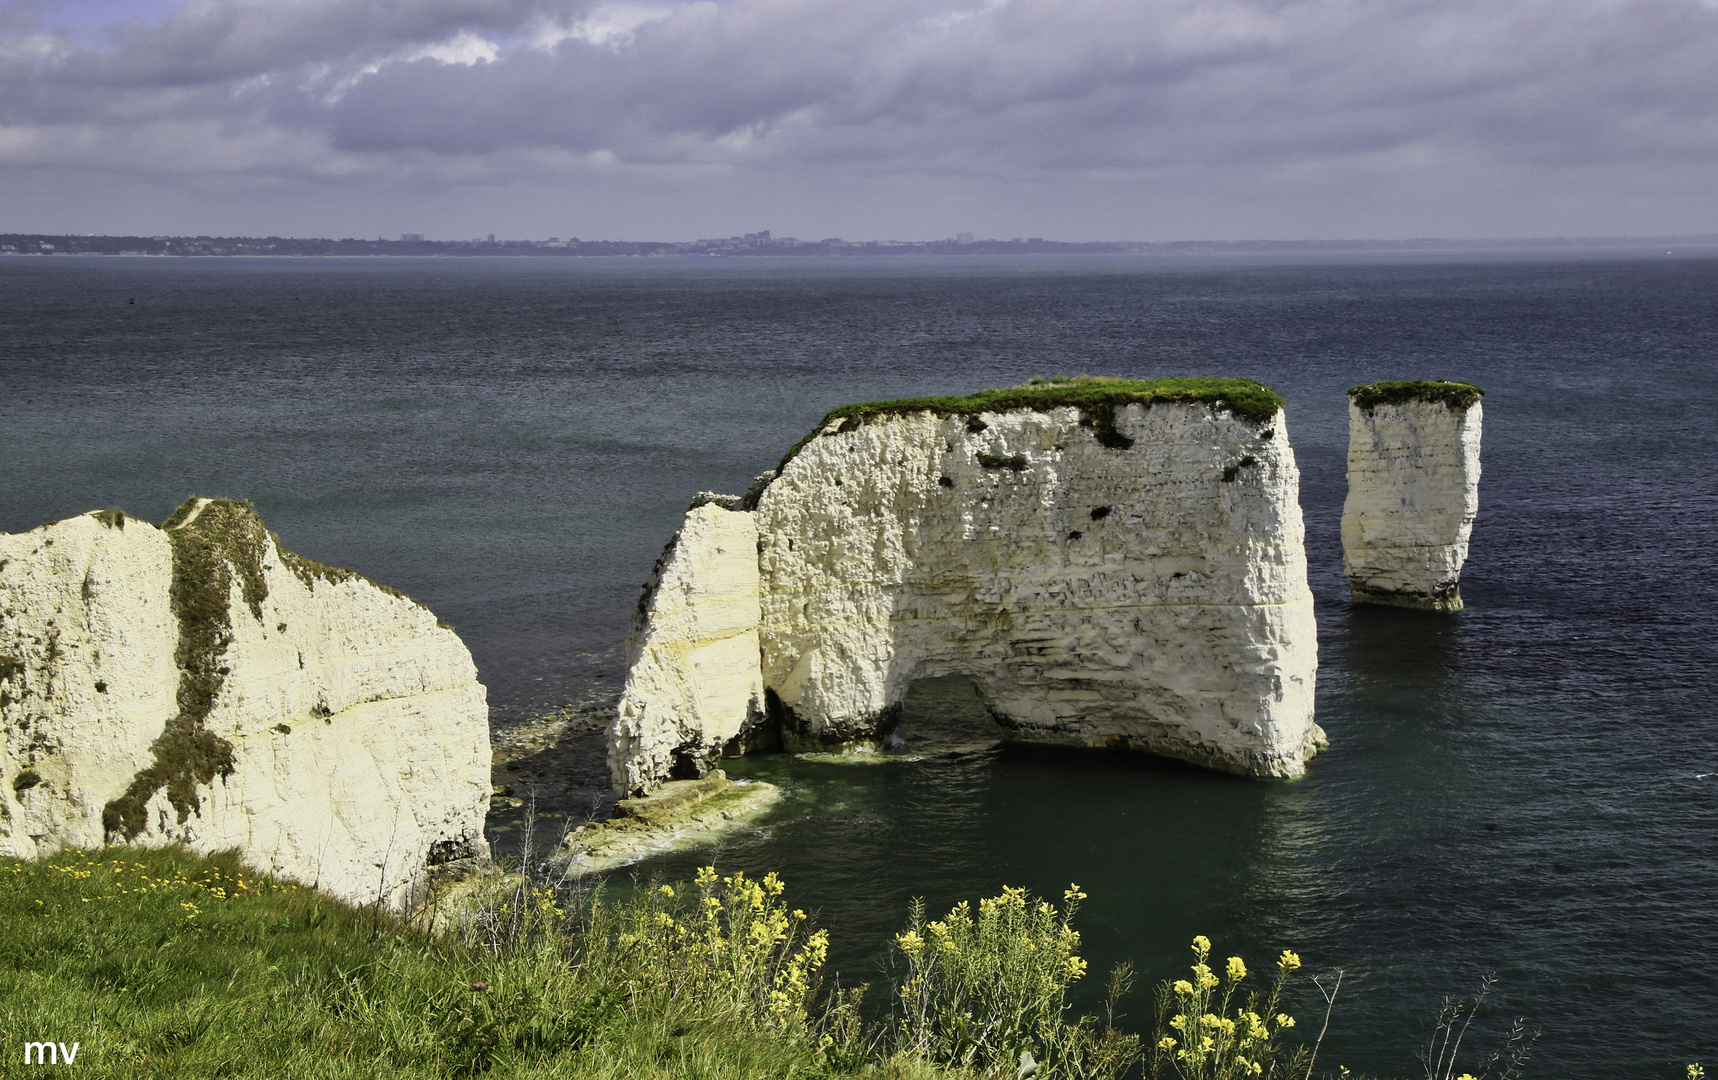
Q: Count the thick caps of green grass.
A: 2